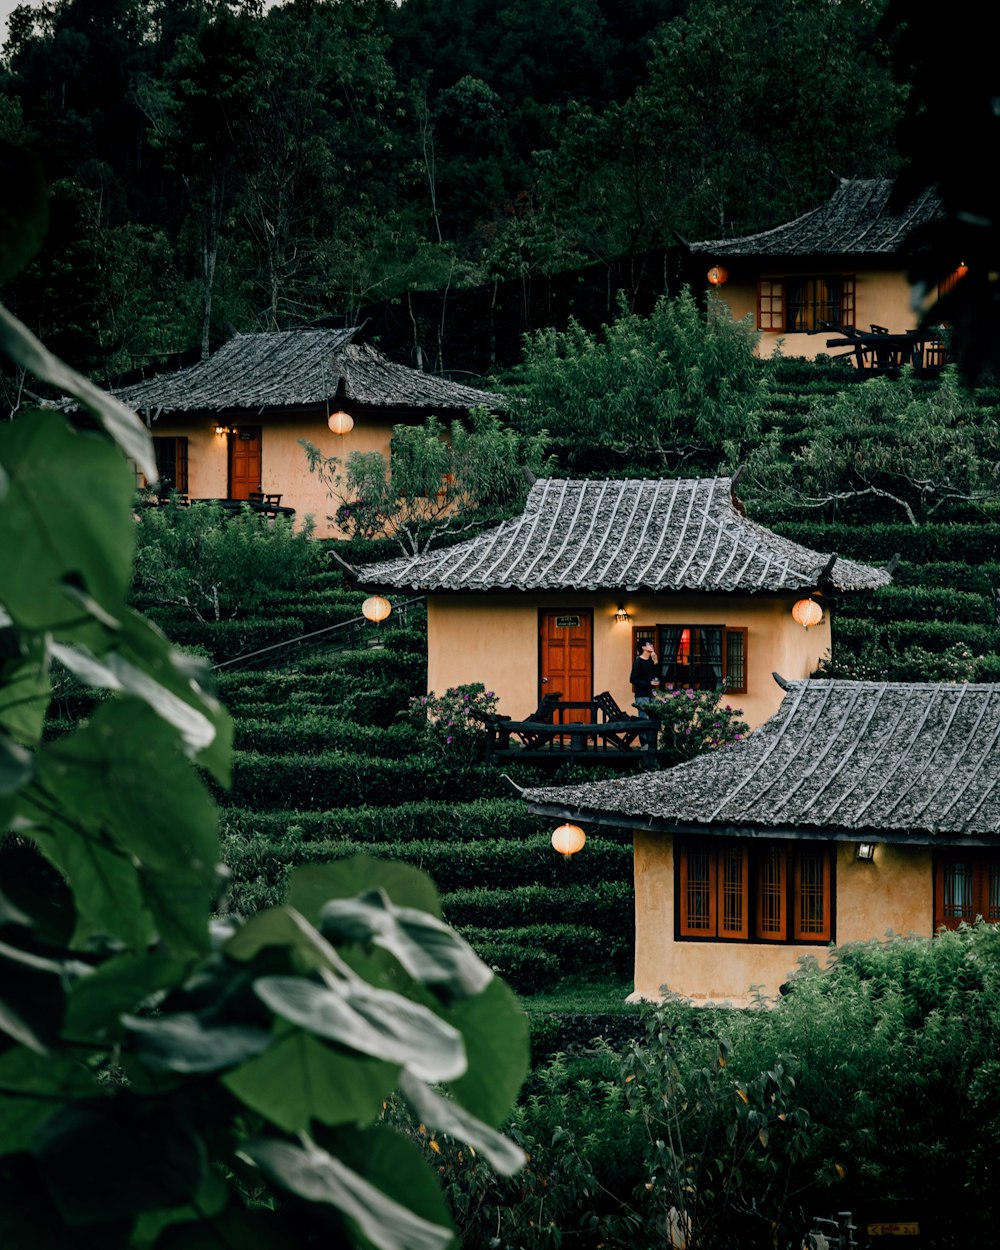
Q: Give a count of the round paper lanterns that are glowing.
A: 5